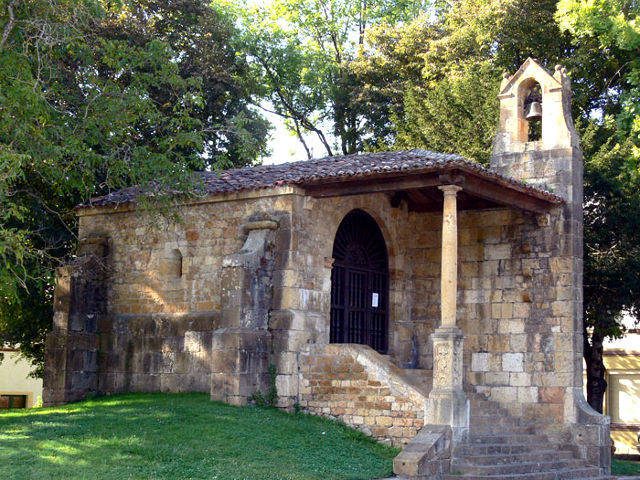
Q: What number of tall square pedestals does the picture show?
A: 1